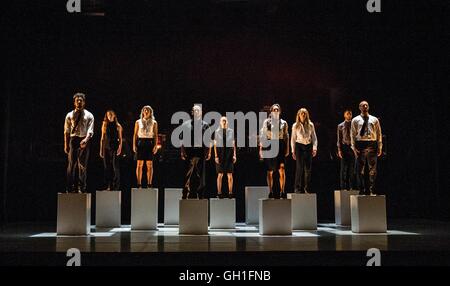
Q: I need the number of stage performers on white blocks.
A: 9